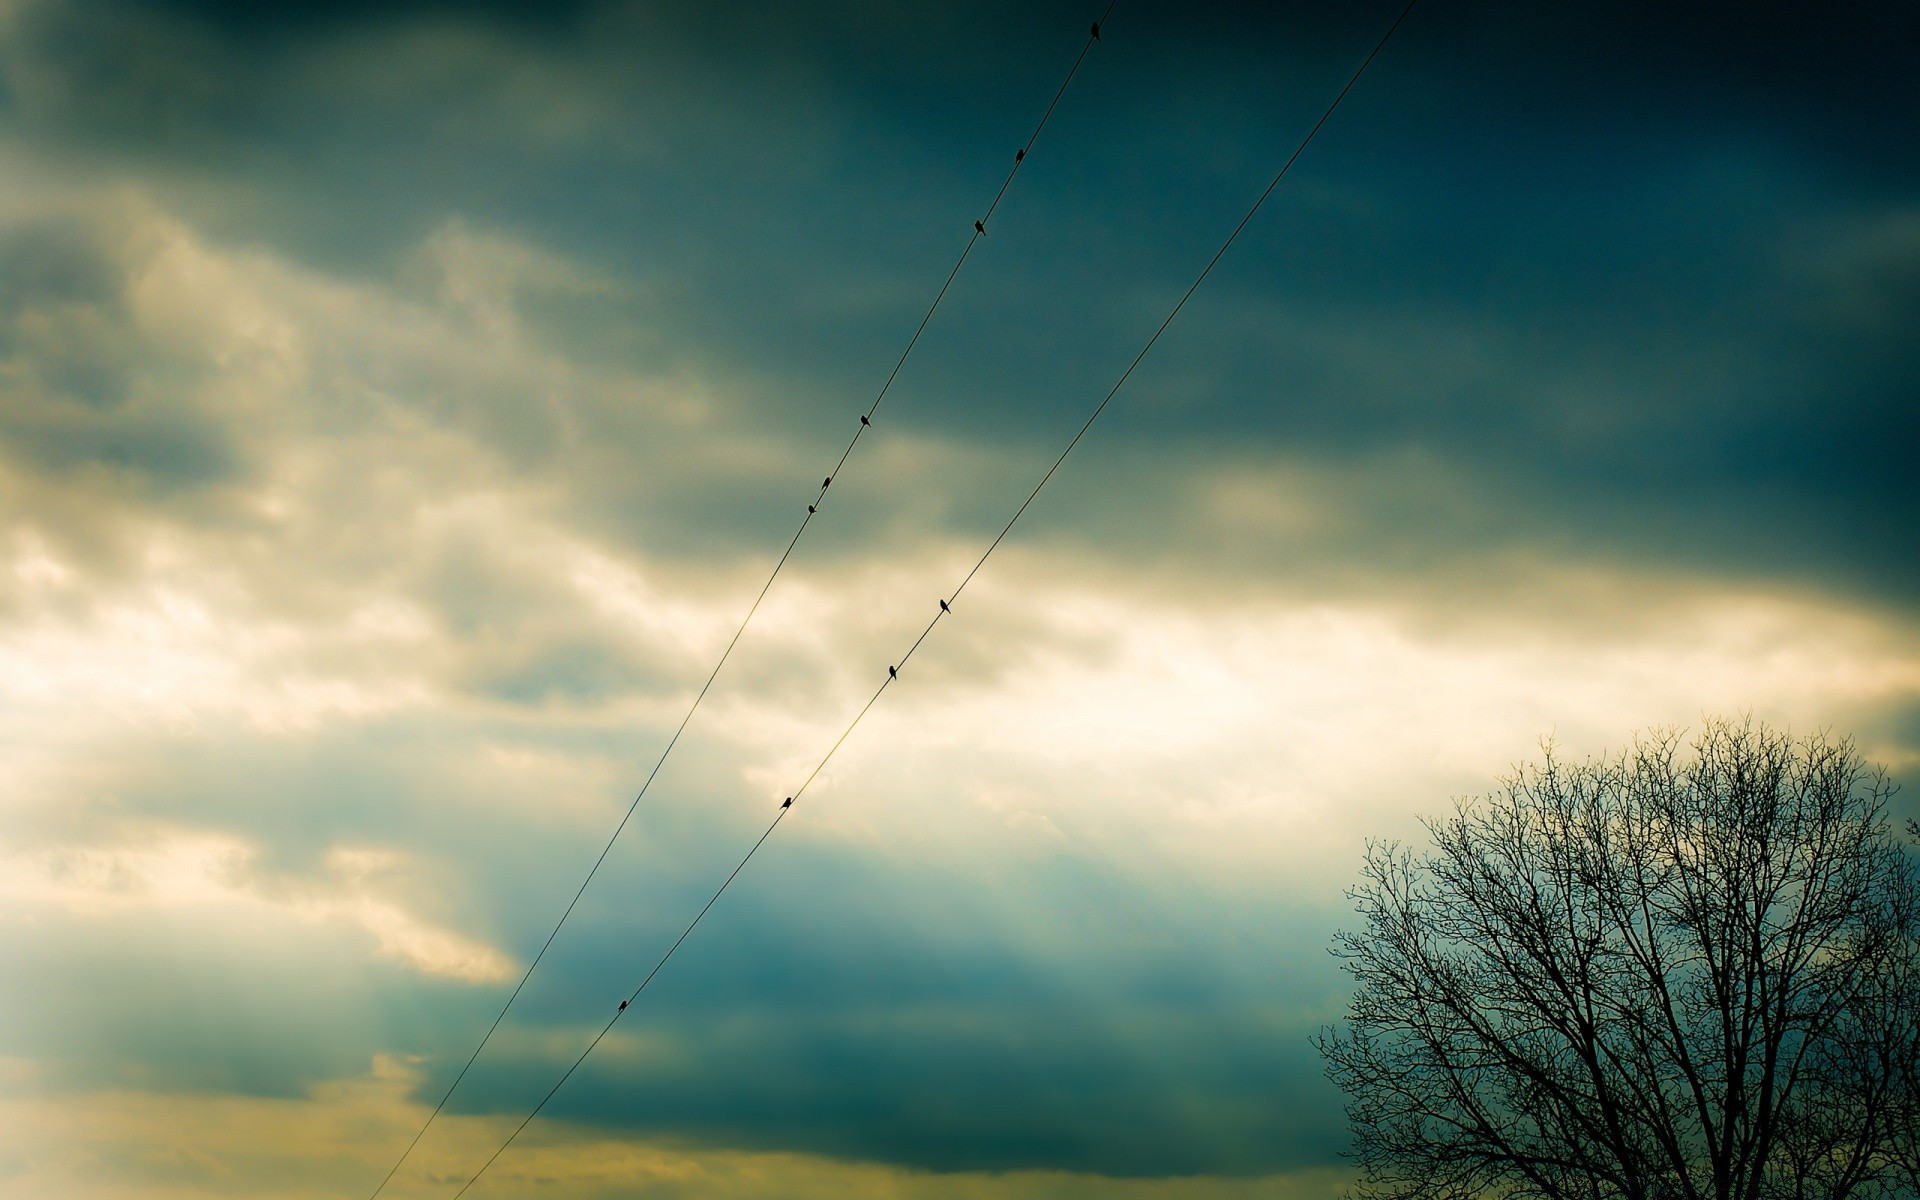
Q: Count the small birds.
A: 10